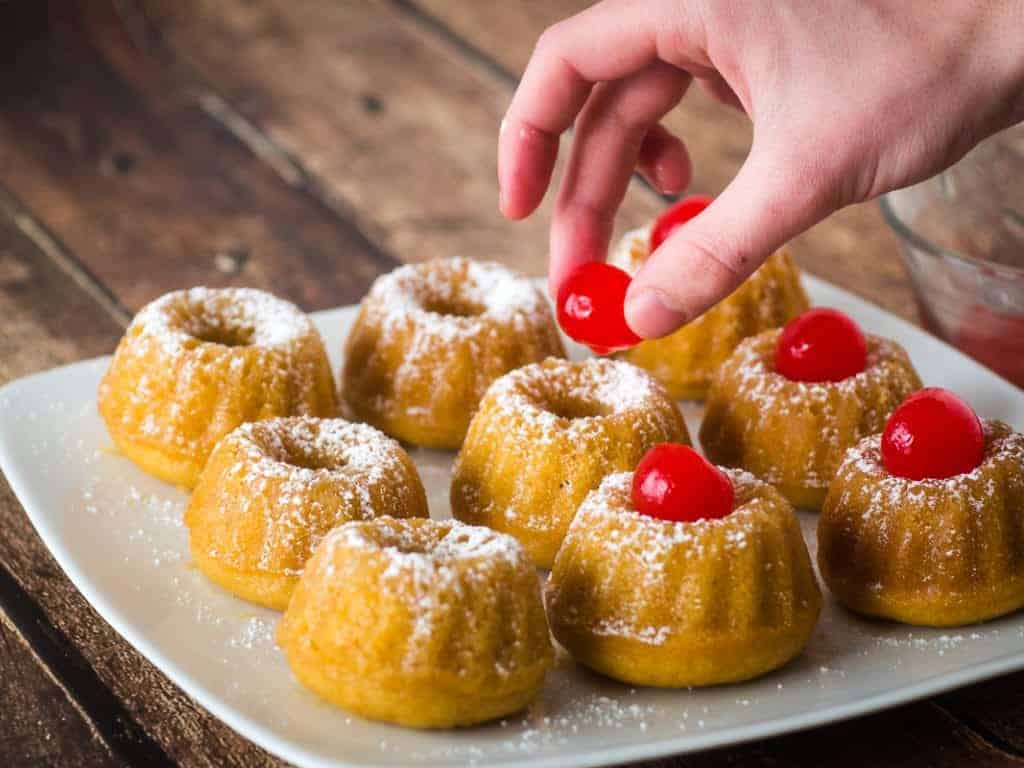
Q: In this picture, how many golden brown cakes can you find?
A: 9